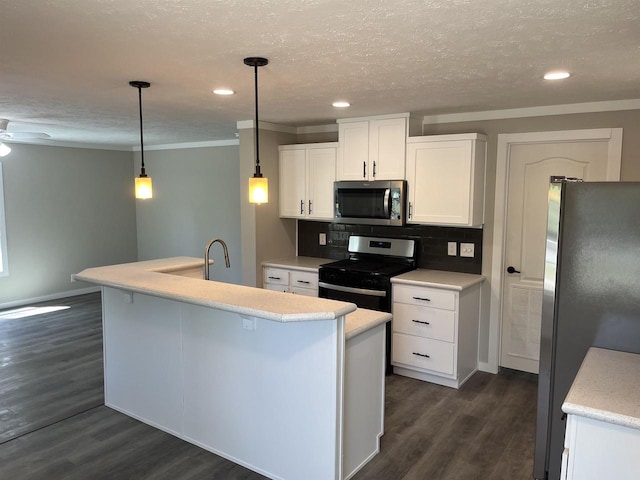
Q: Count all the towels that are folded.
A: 0